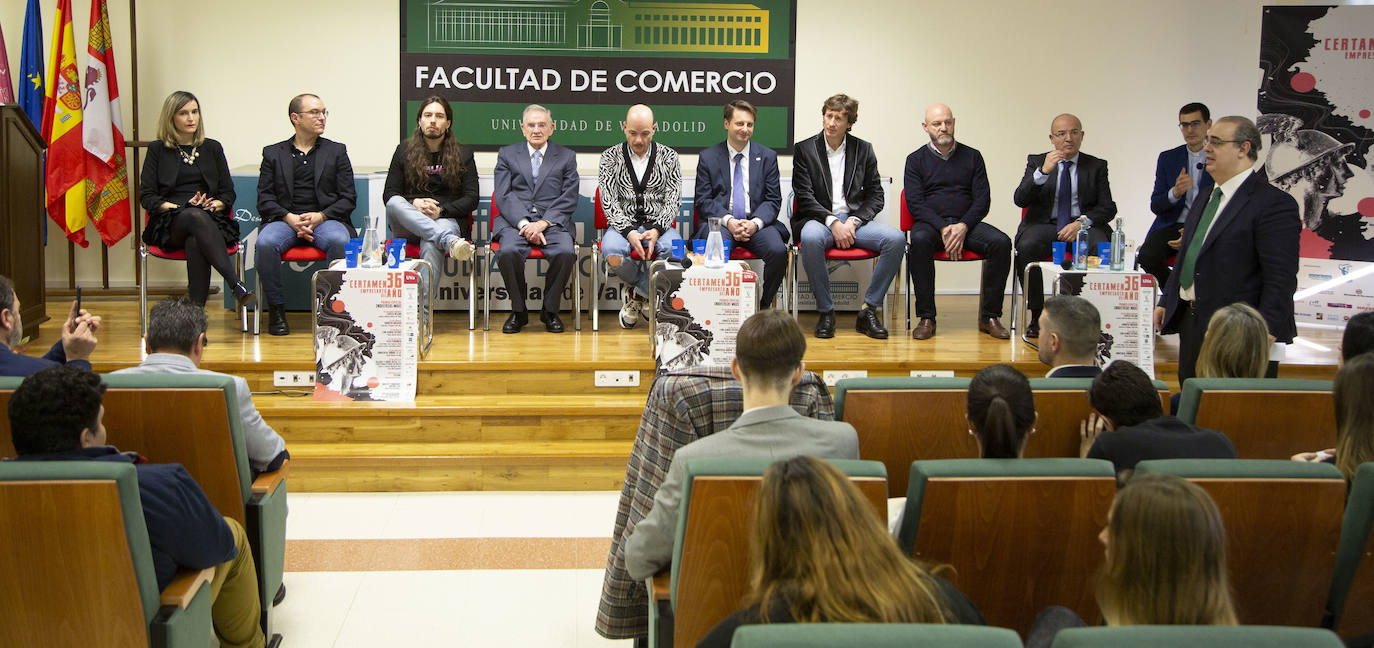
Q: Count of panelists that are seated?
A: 10